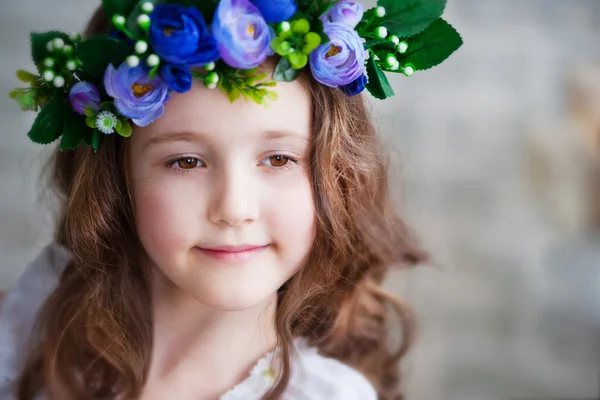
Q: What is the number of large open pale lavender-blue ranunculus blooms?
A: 3